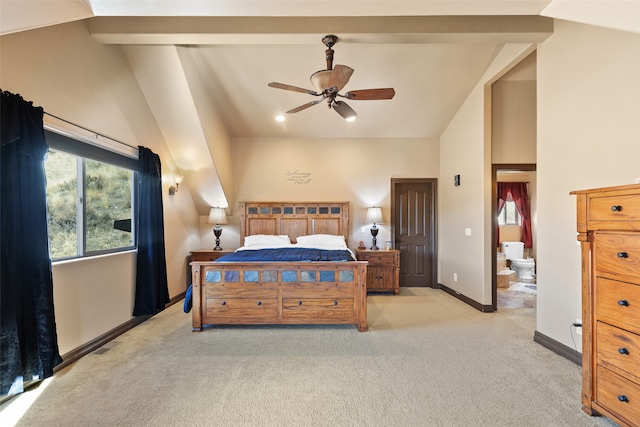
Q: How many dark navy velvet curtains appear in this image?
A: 2